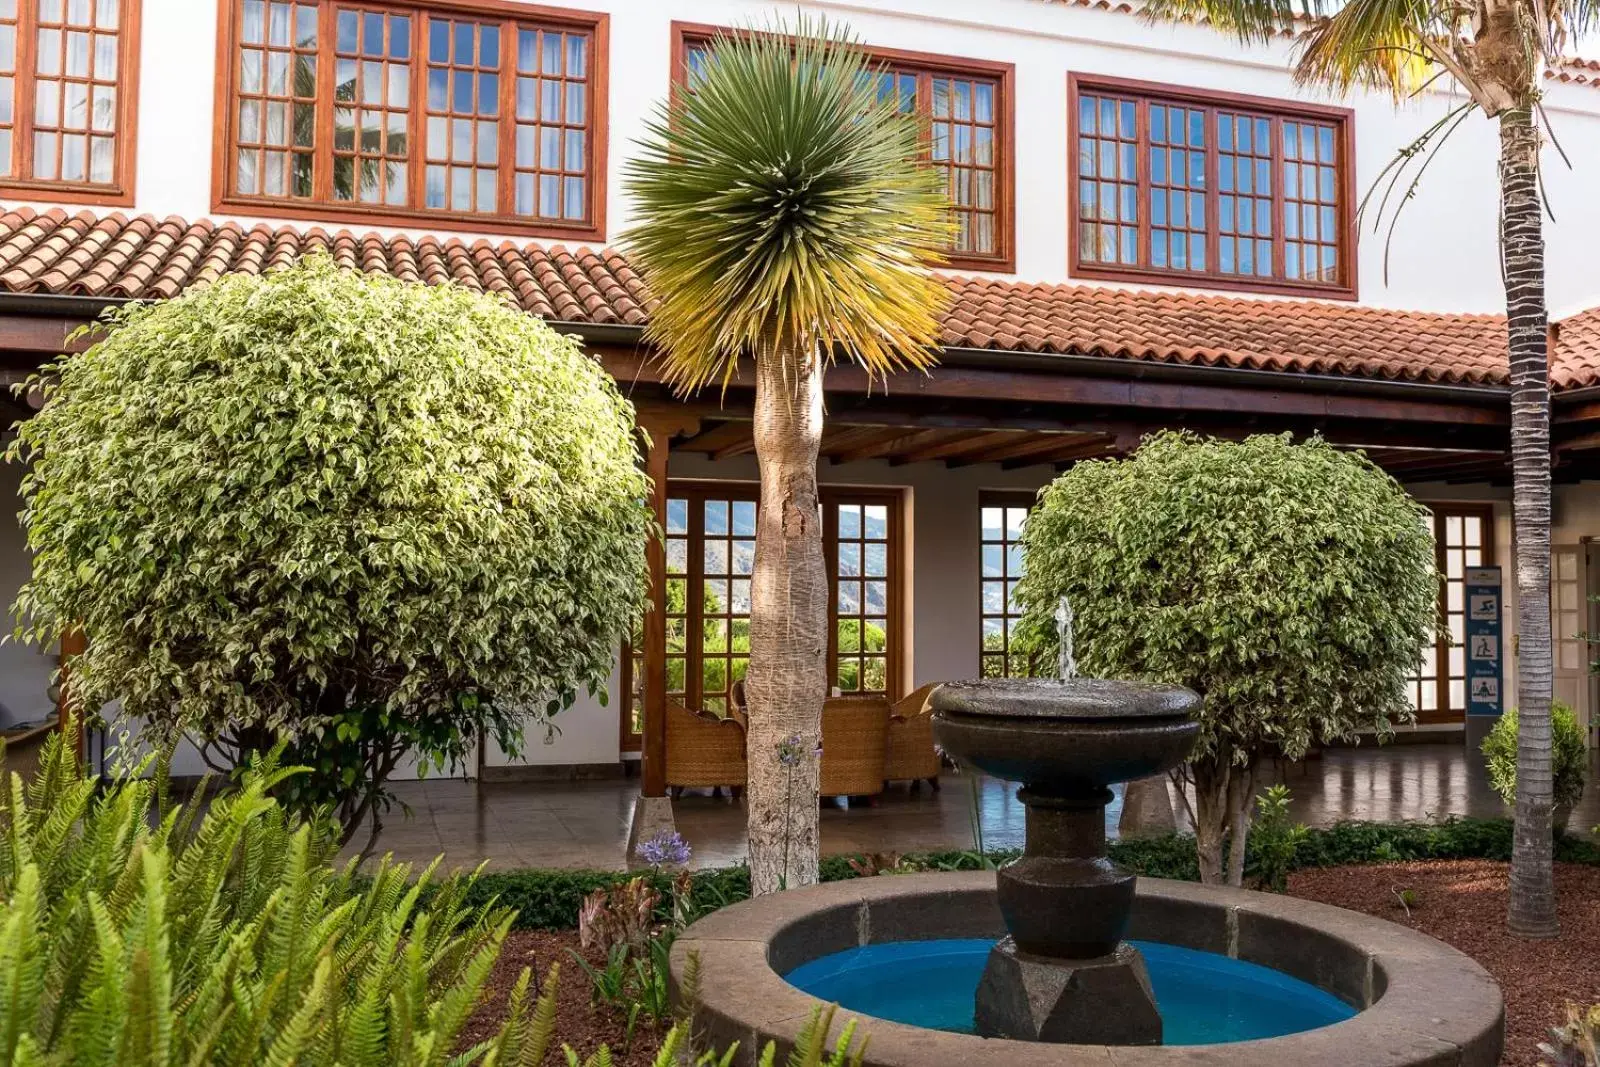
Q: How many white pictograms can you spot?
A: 3